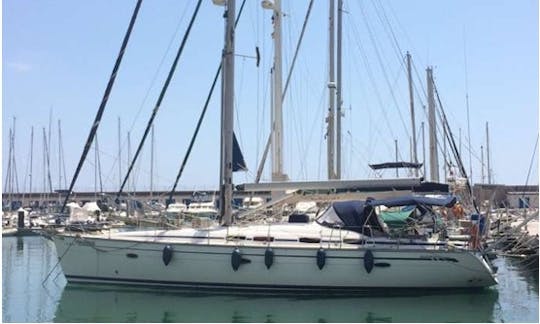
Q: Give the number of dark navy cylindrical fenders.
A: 5